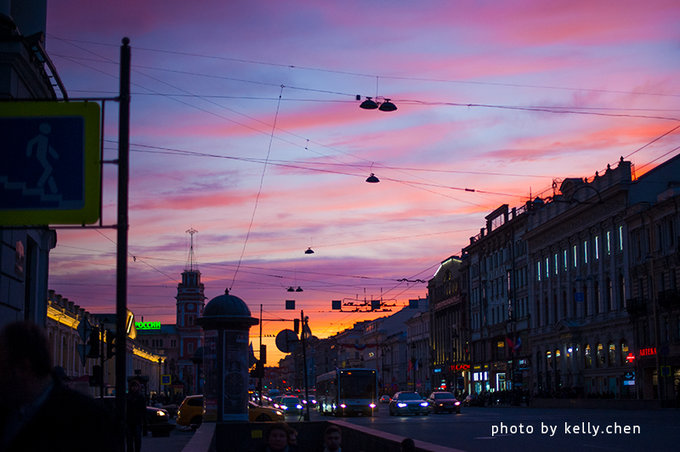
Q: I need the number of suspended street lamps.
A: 6